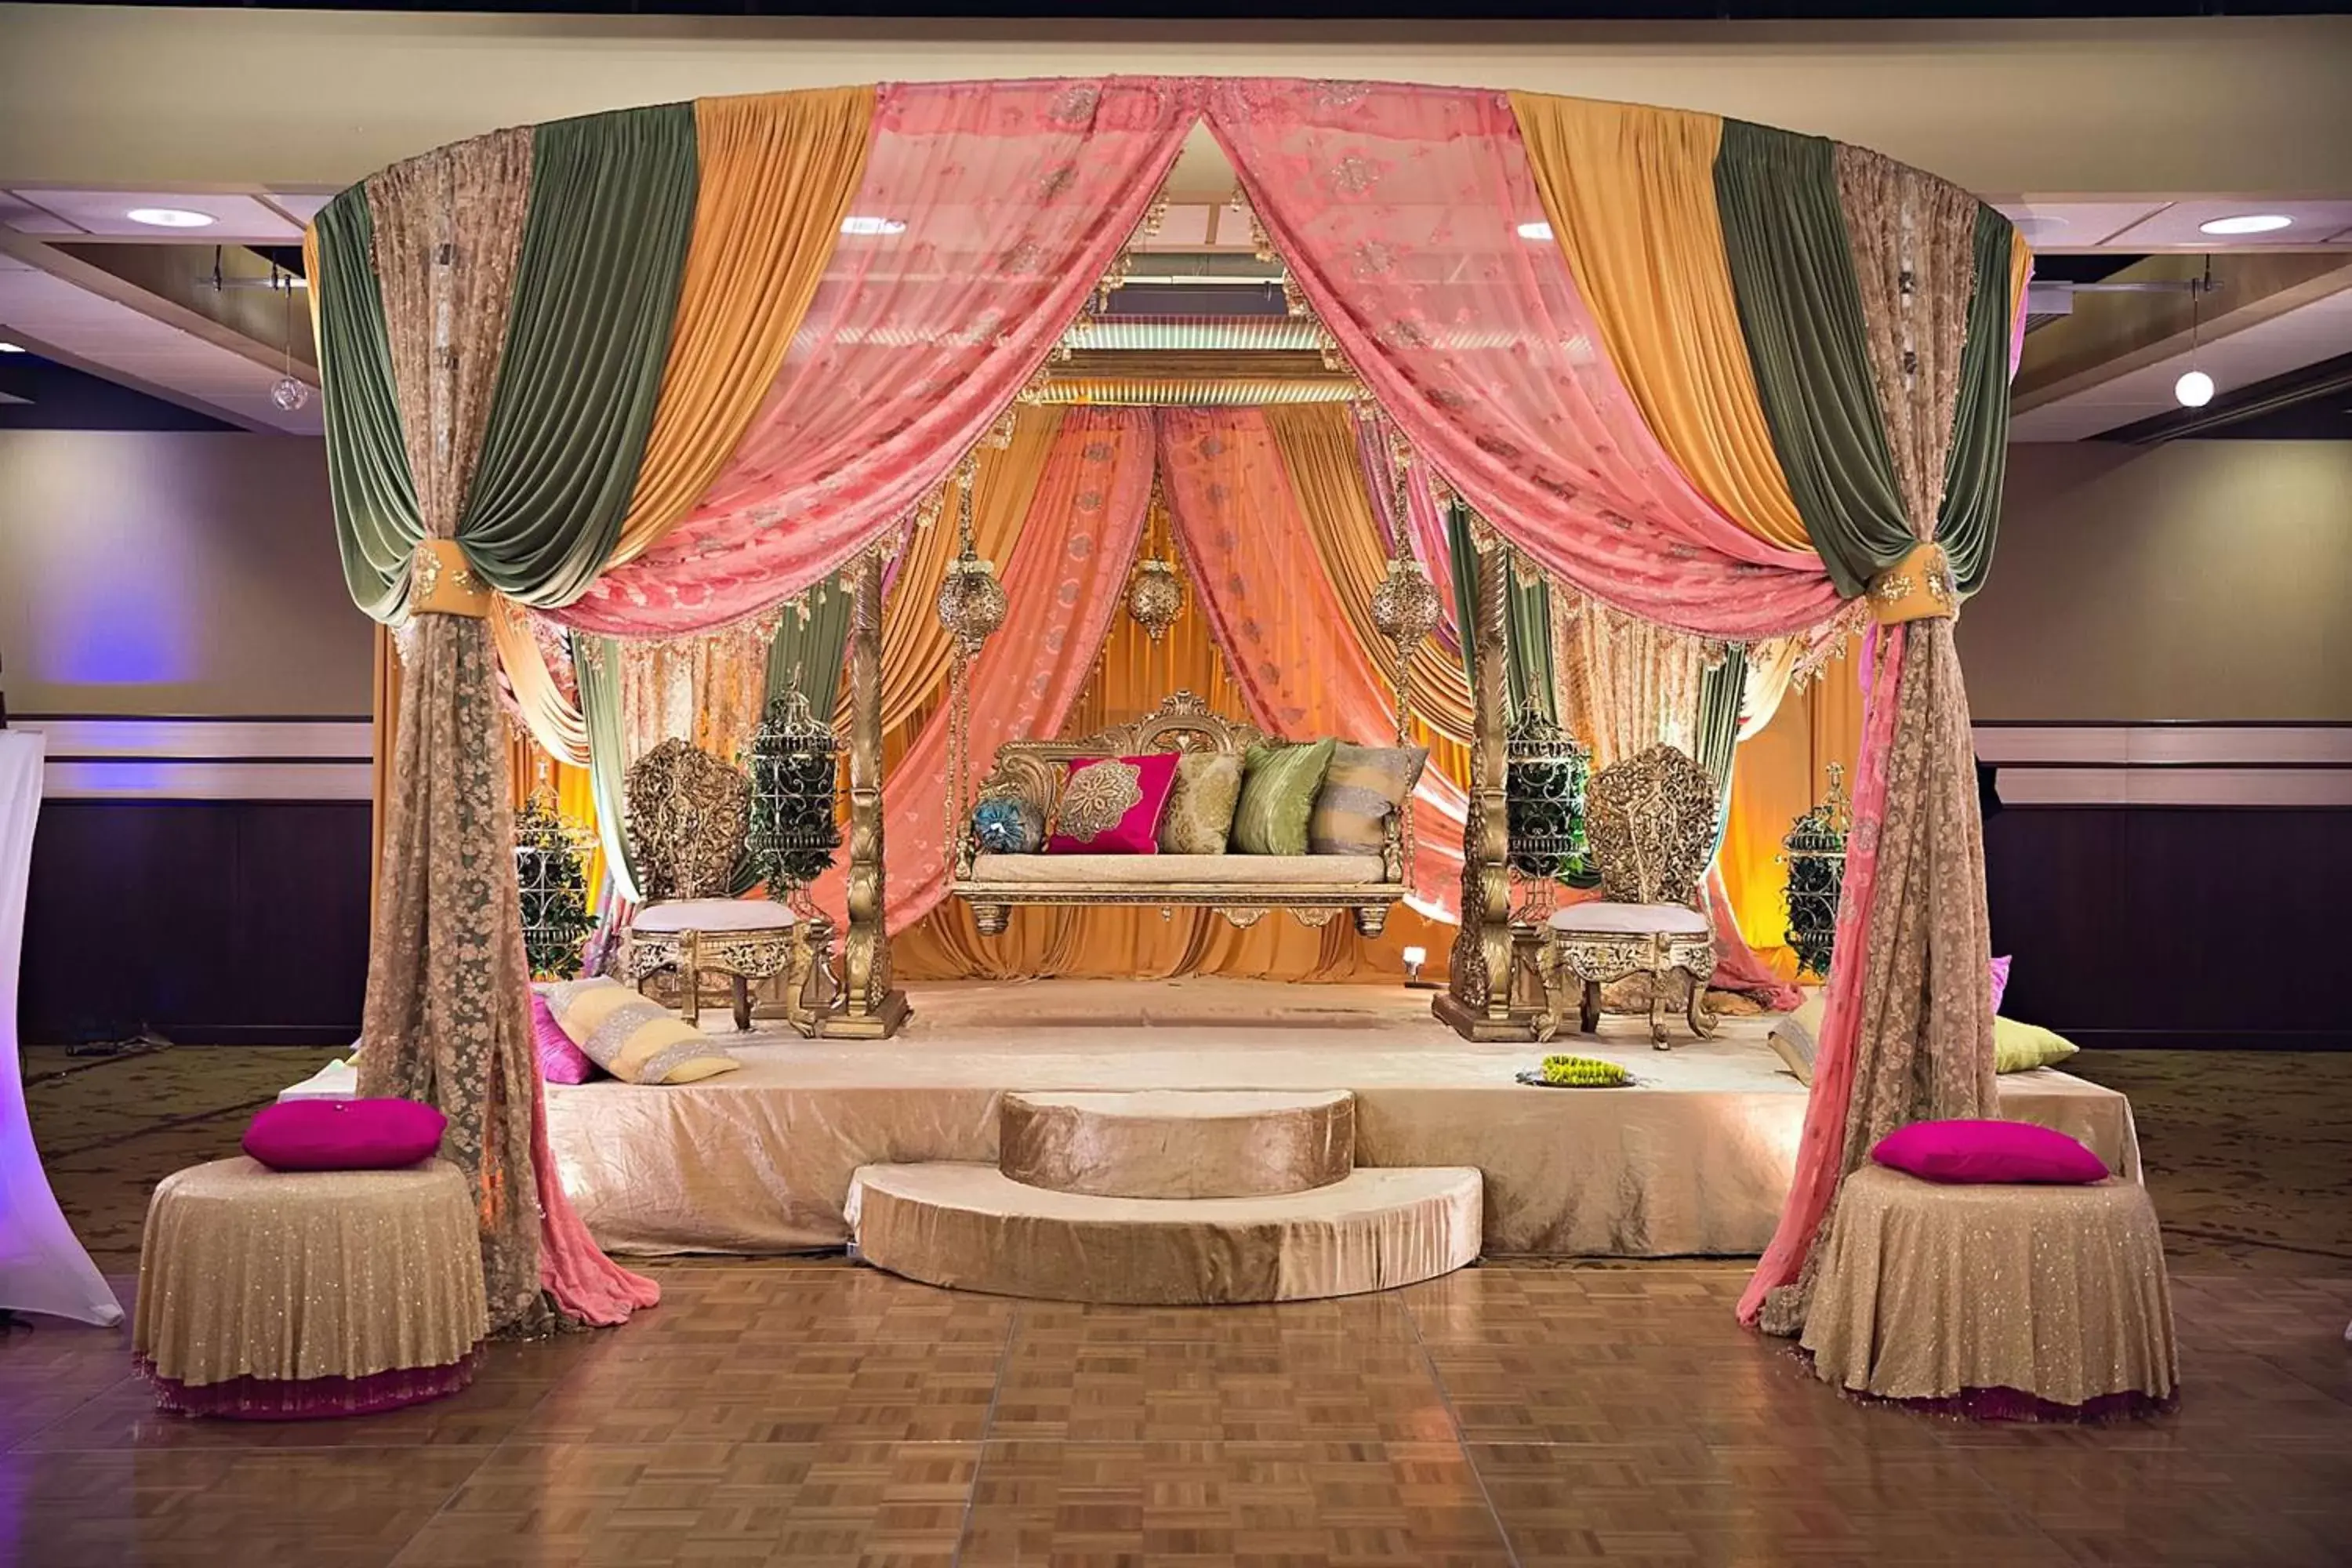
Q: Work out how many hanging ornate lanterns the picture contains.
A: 3